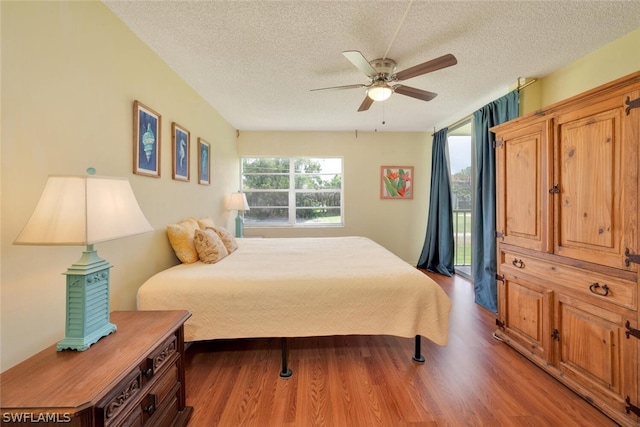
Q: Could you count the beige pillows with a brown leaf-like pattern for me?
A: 2